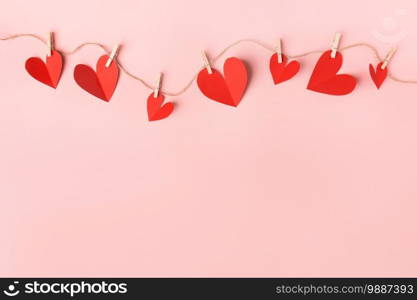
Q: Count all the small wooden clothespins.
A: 7